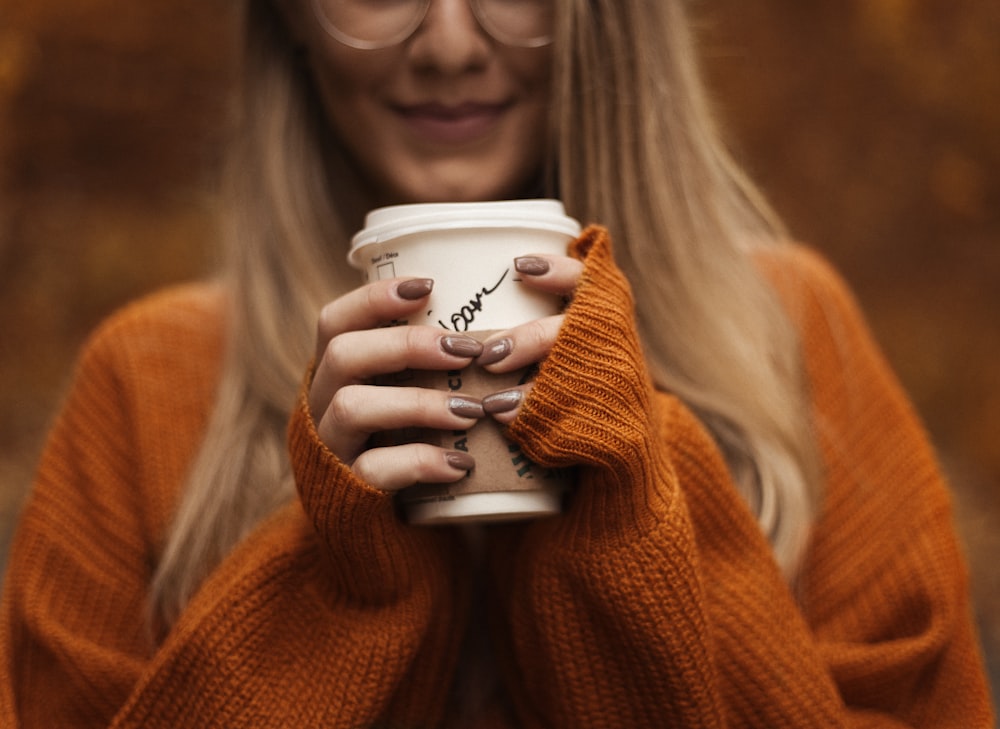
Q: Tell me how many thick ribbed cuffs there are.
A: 2